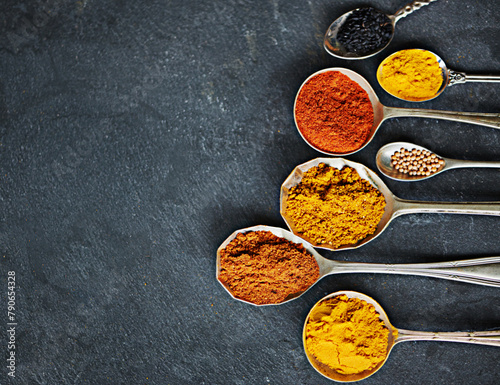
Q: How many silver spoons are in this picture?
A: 7